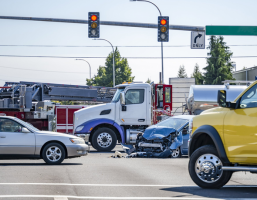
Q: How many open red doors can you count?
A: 1